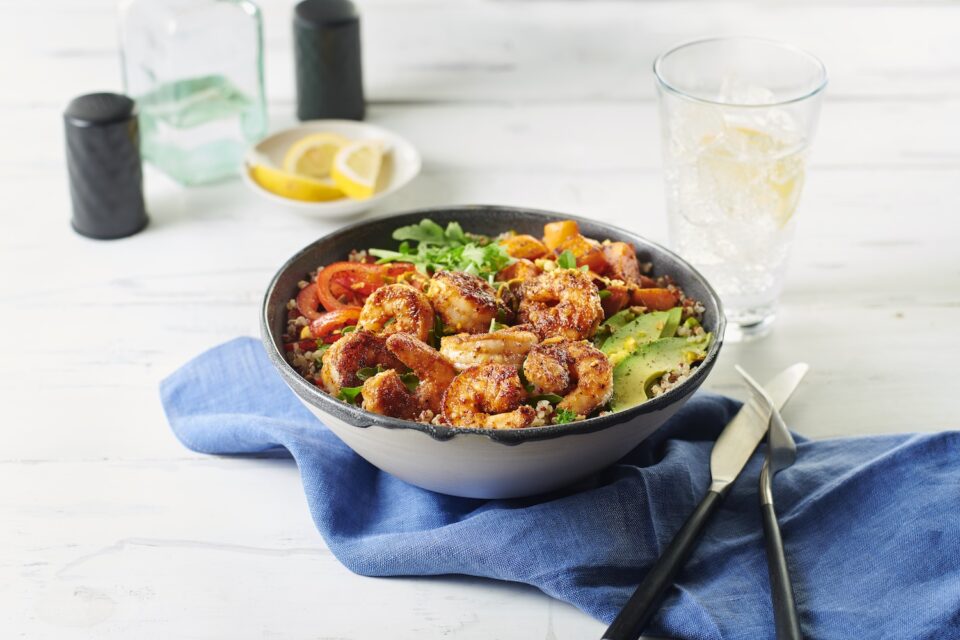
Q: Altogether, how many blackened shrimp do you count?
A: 8